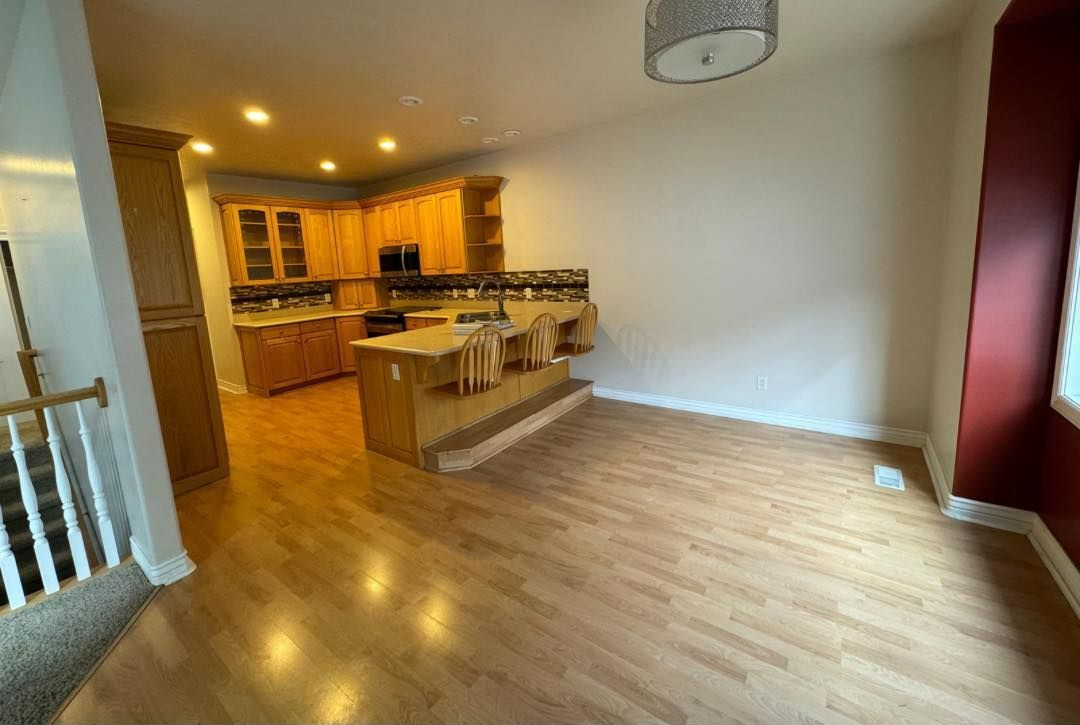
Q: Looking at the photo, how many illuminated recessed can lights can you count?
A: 4